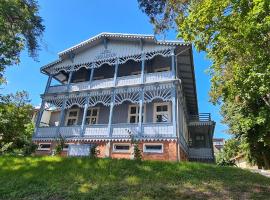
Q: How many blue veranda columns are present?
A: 12